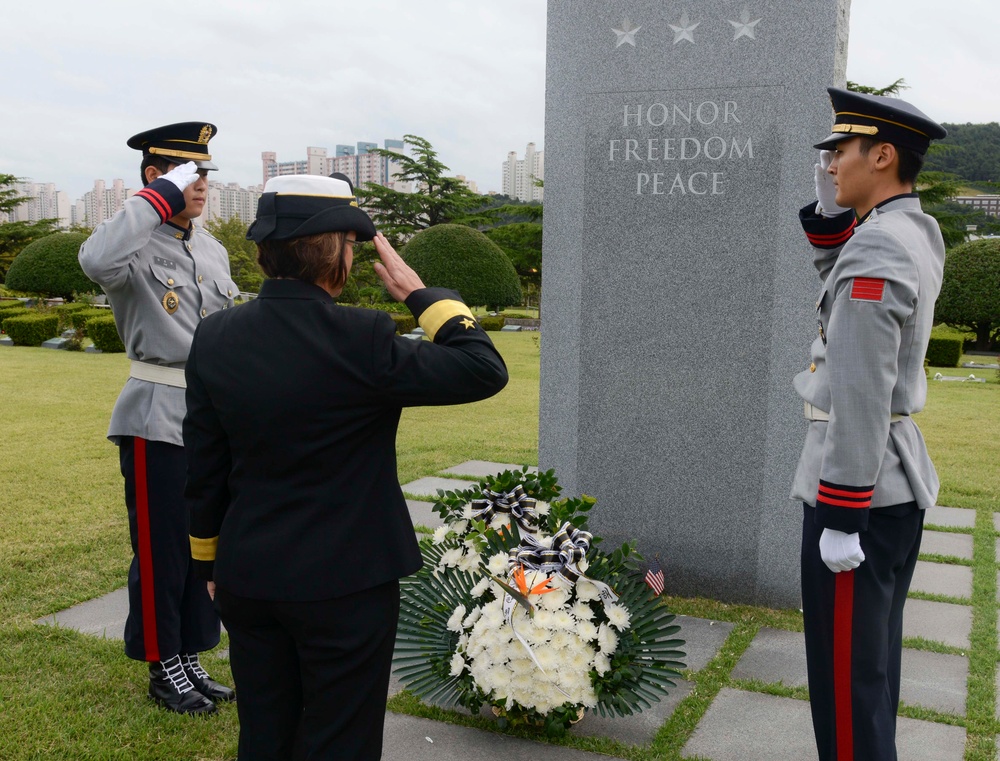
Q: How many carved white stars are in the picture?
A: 3